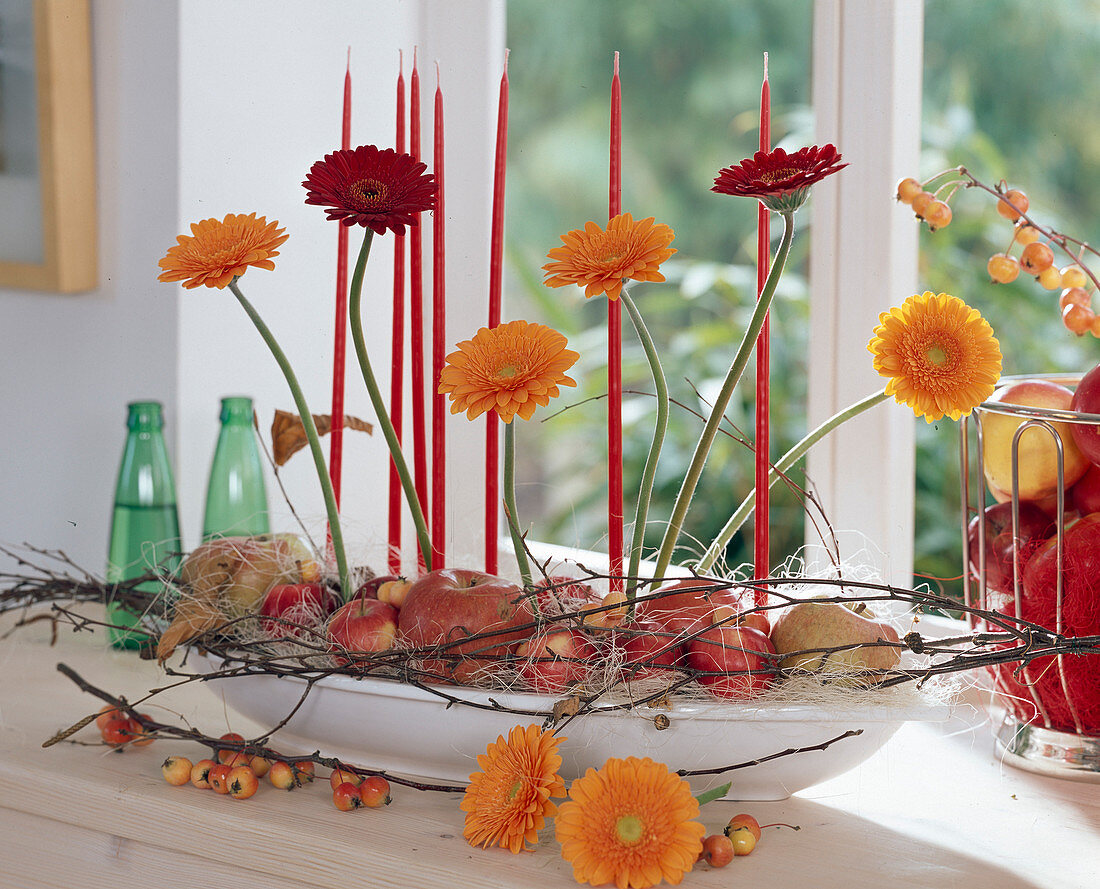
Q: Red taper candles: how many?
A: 7